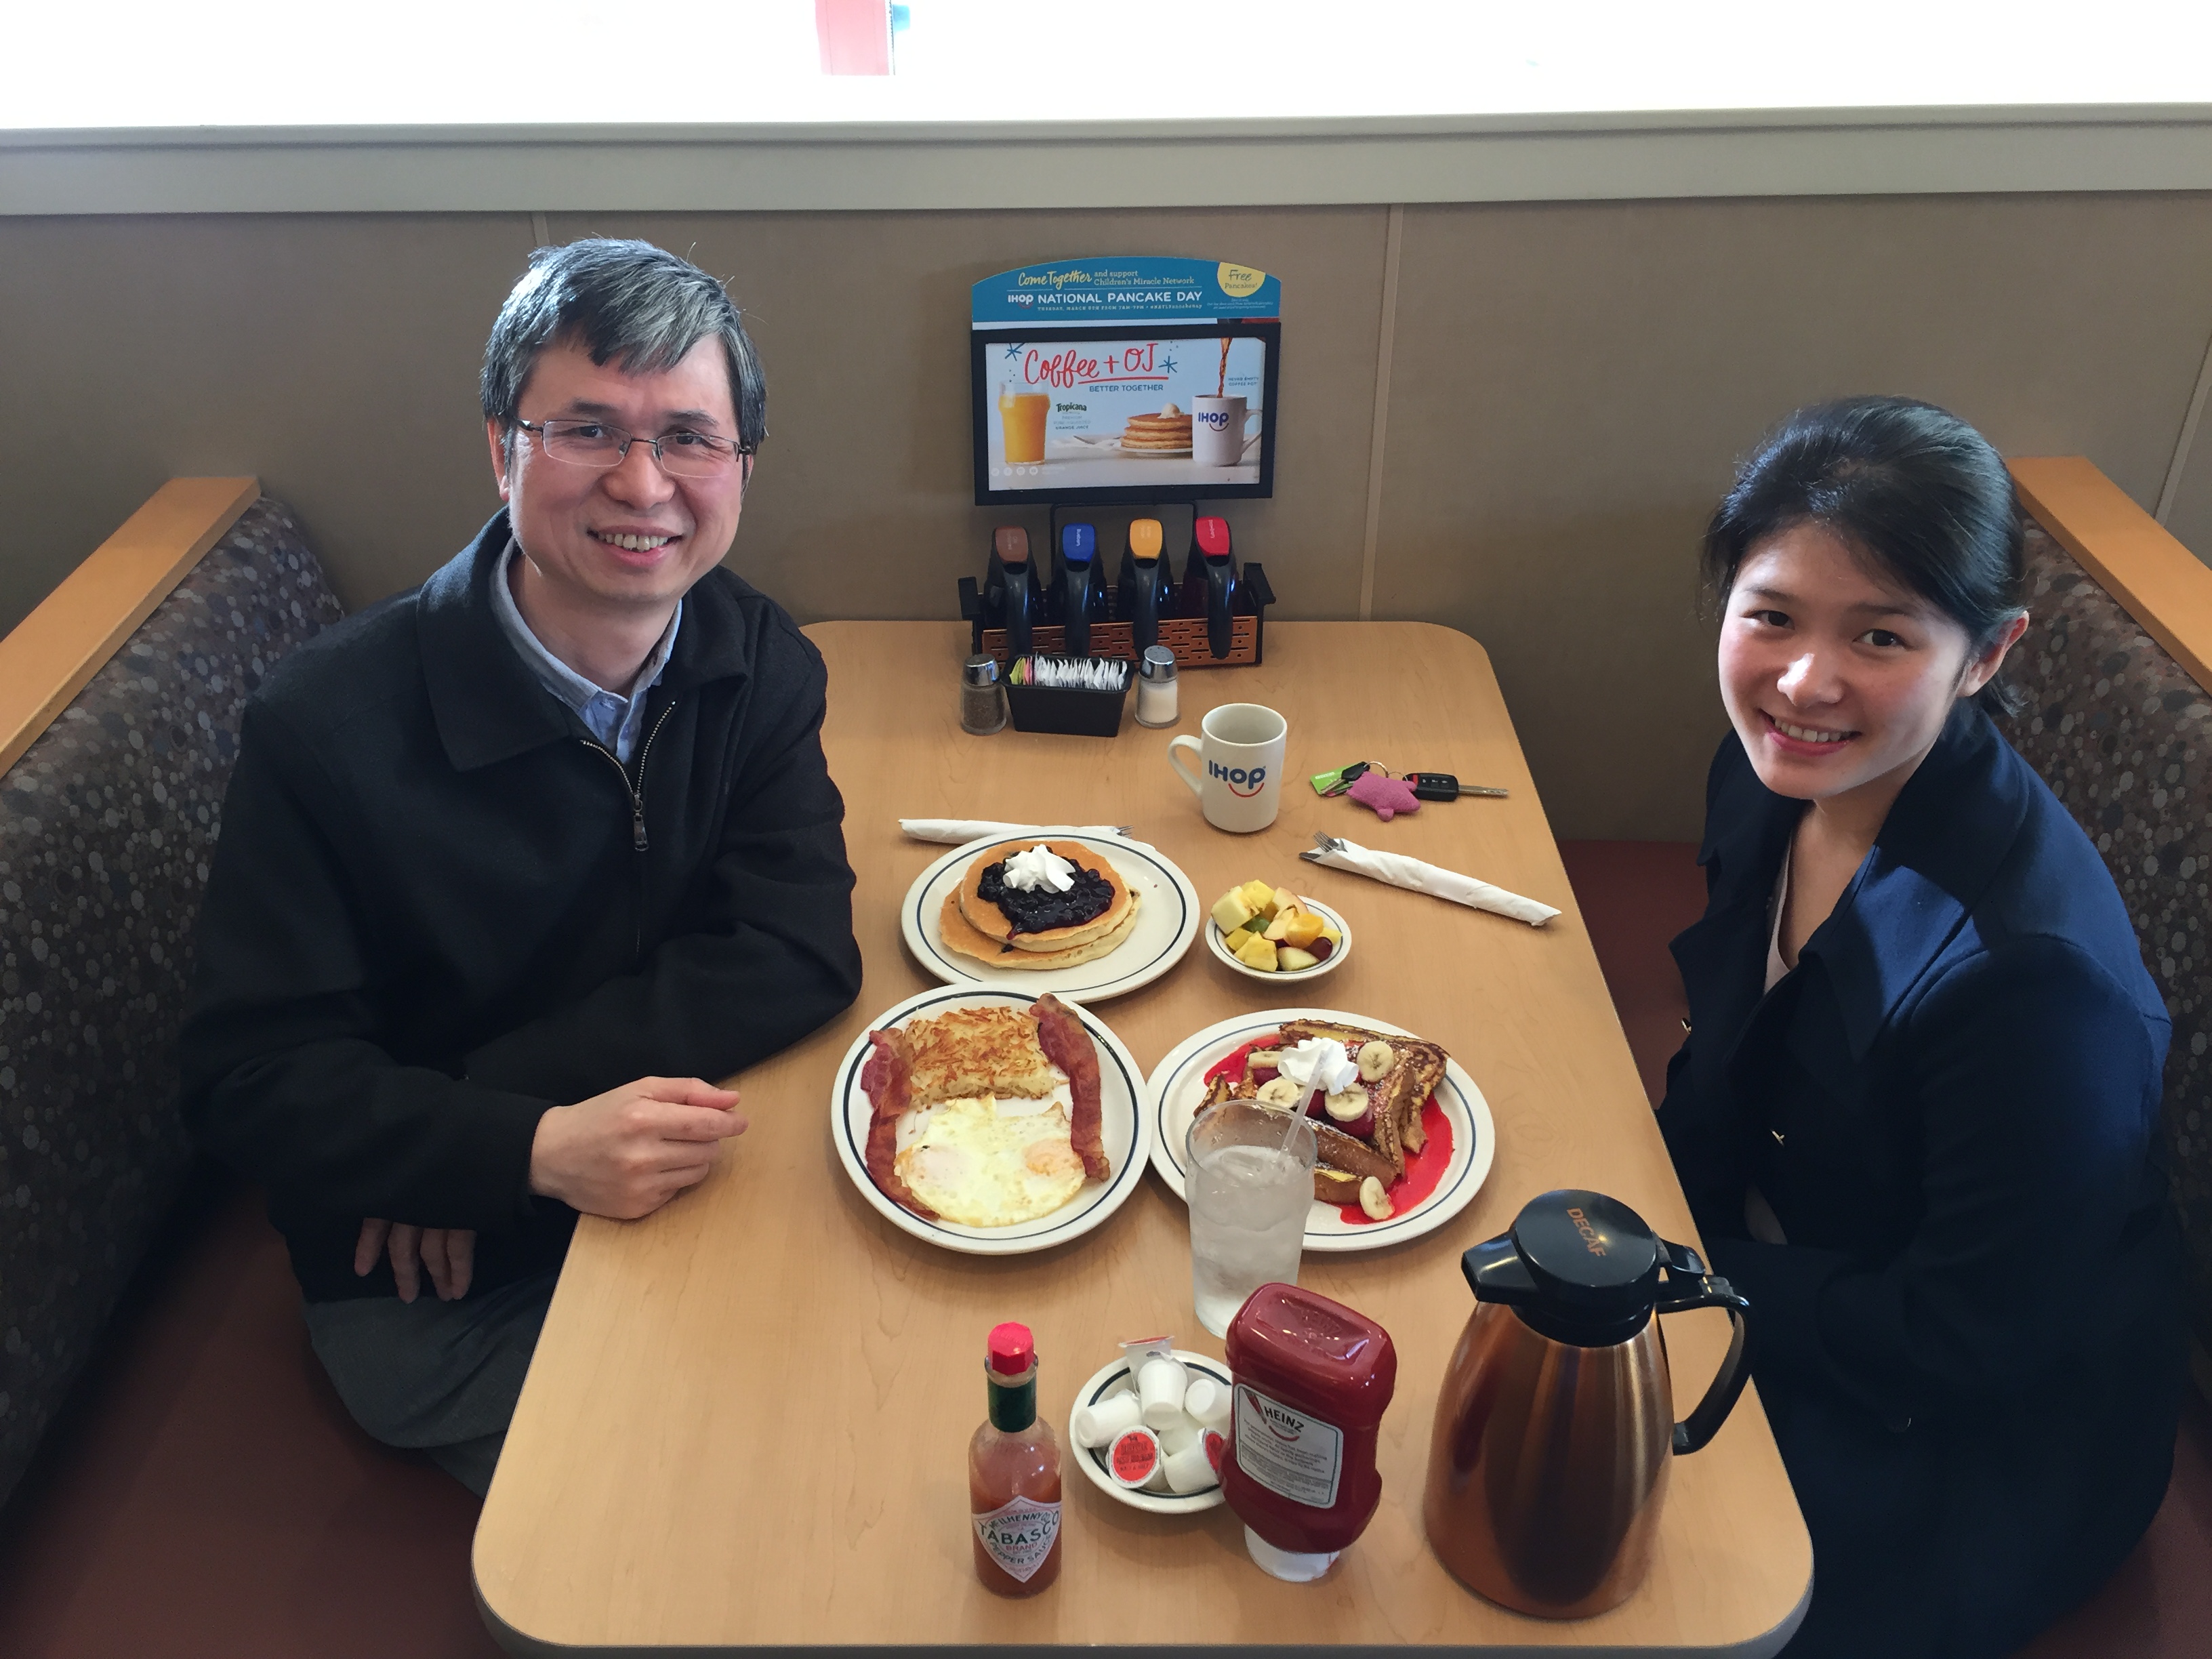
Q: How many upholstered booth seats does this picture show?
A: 2